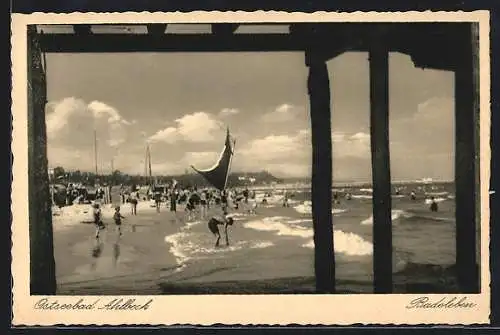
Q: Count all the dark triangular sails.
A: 1